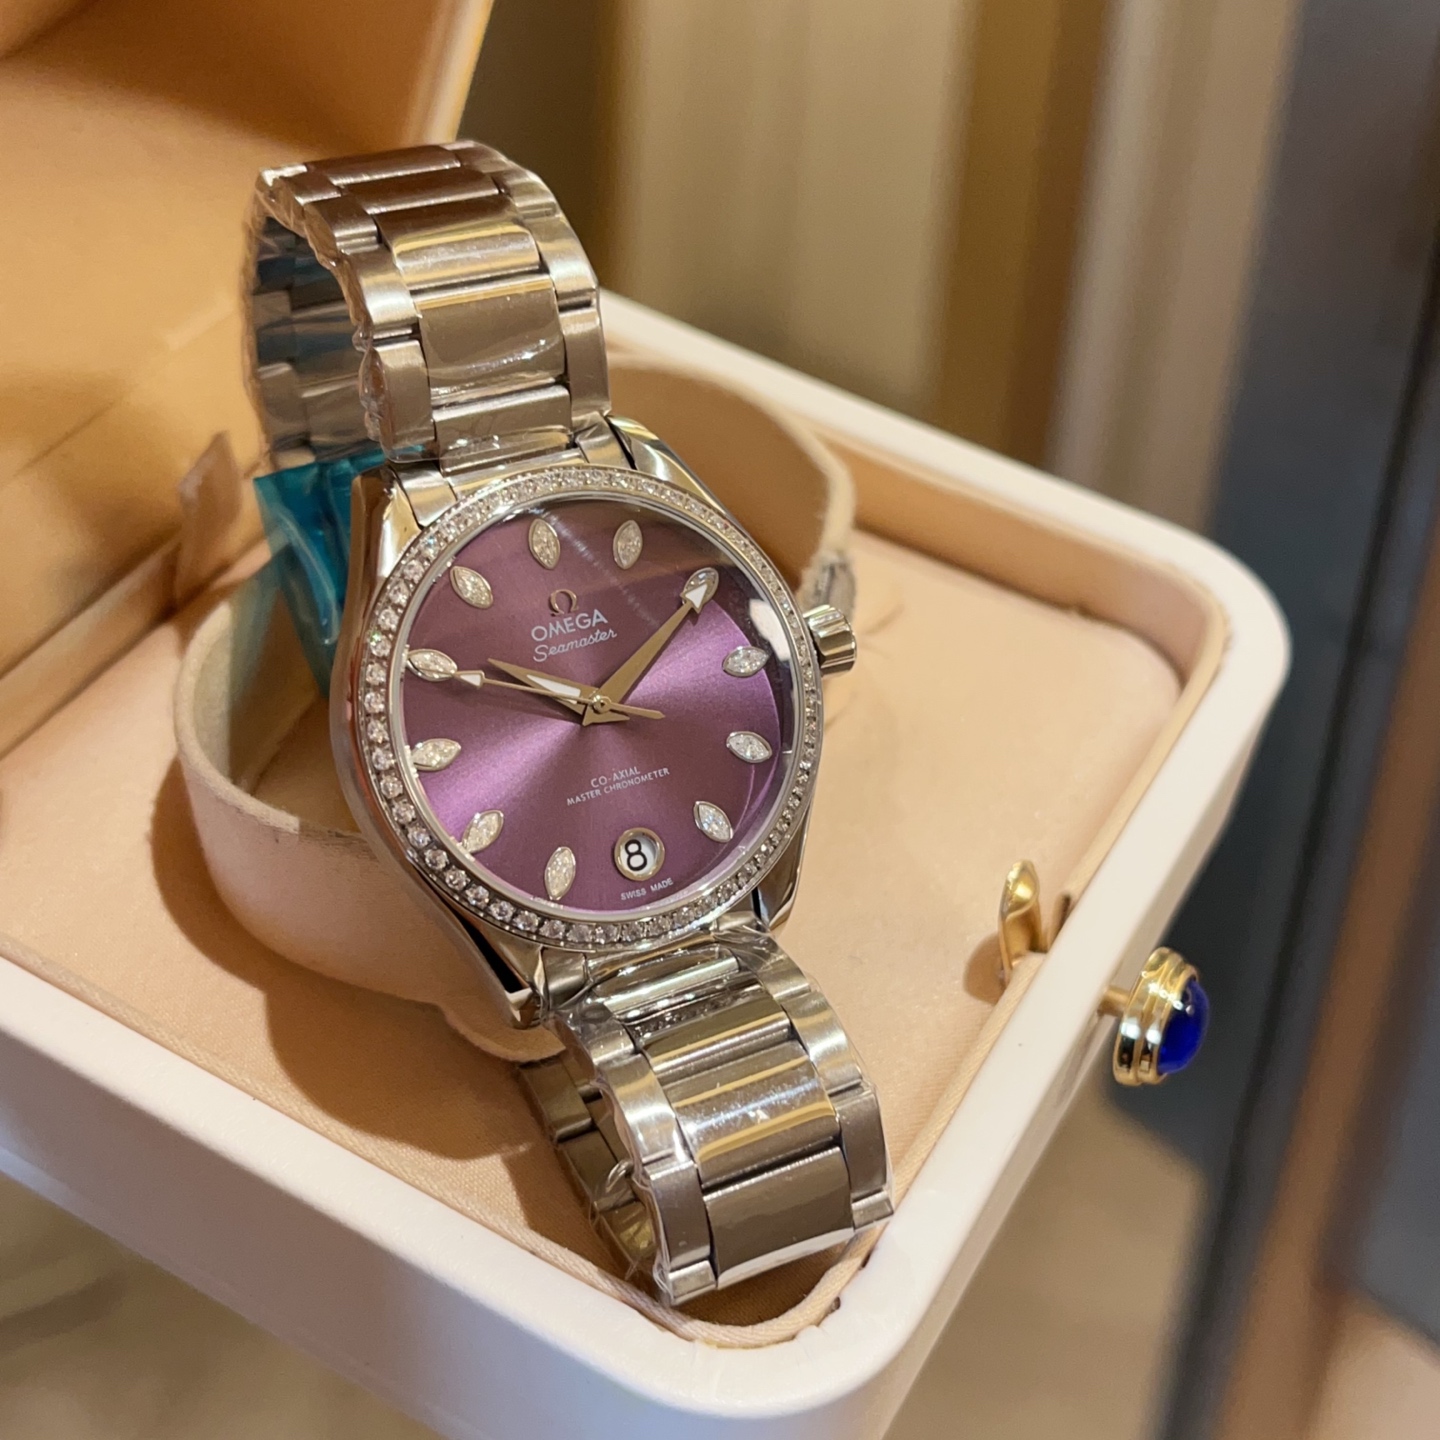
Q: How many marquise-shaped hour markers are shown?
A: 11